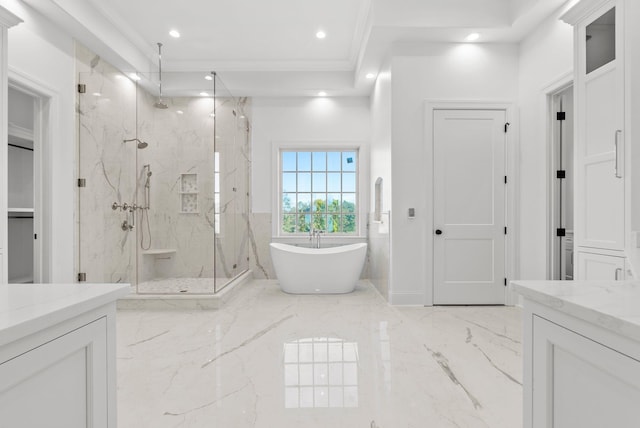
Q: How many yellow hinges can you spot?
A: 0